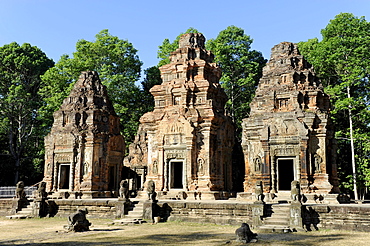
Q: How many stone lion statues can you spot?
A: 6